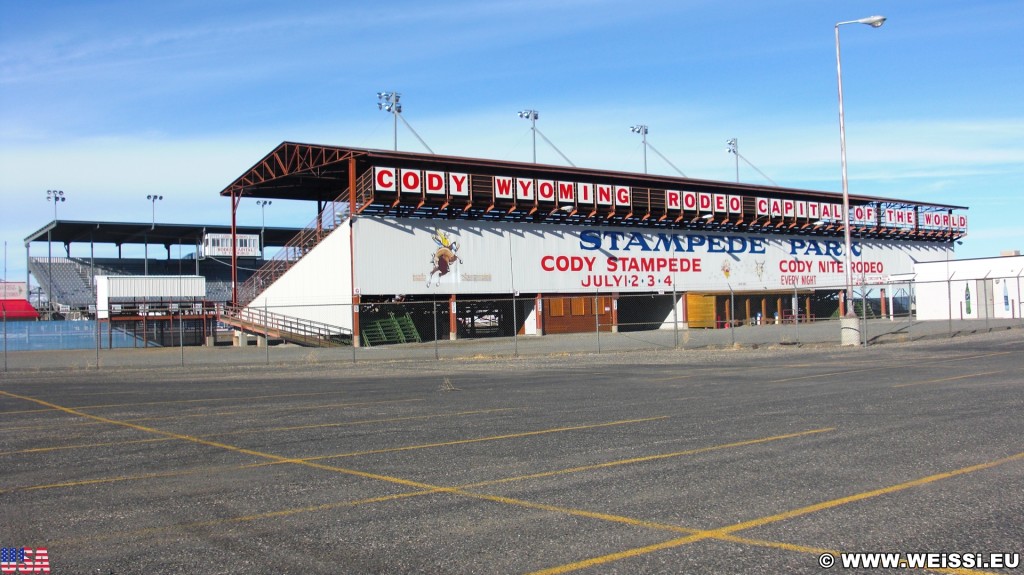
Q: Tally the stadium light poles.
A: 7